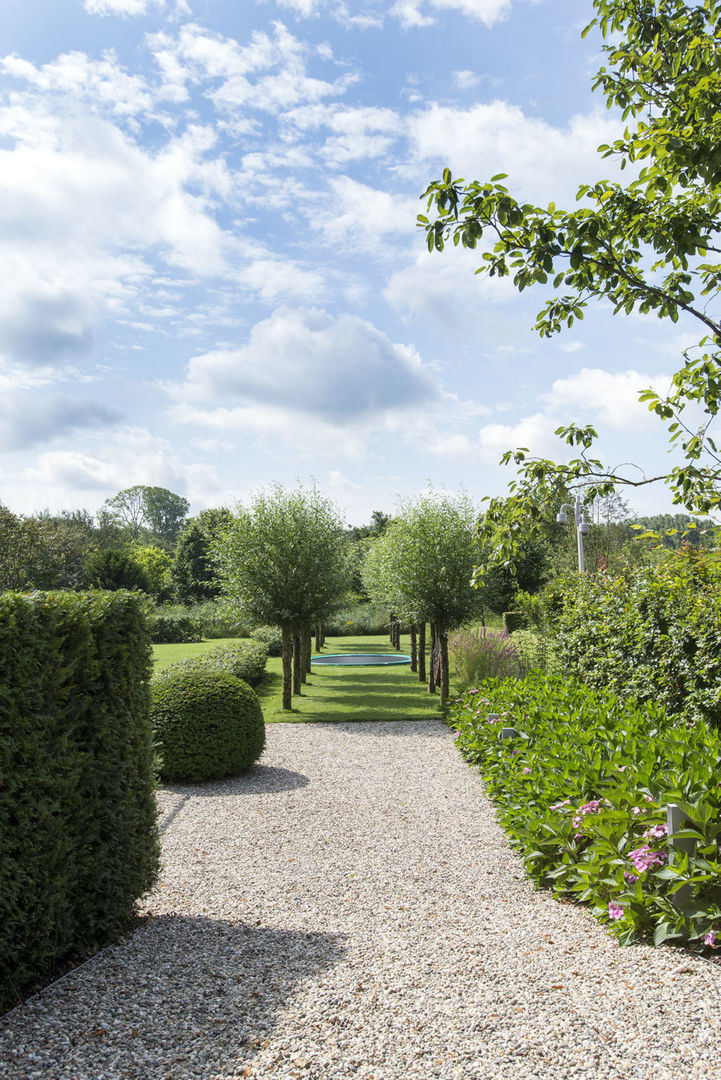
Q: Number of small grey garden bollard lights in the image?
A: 3